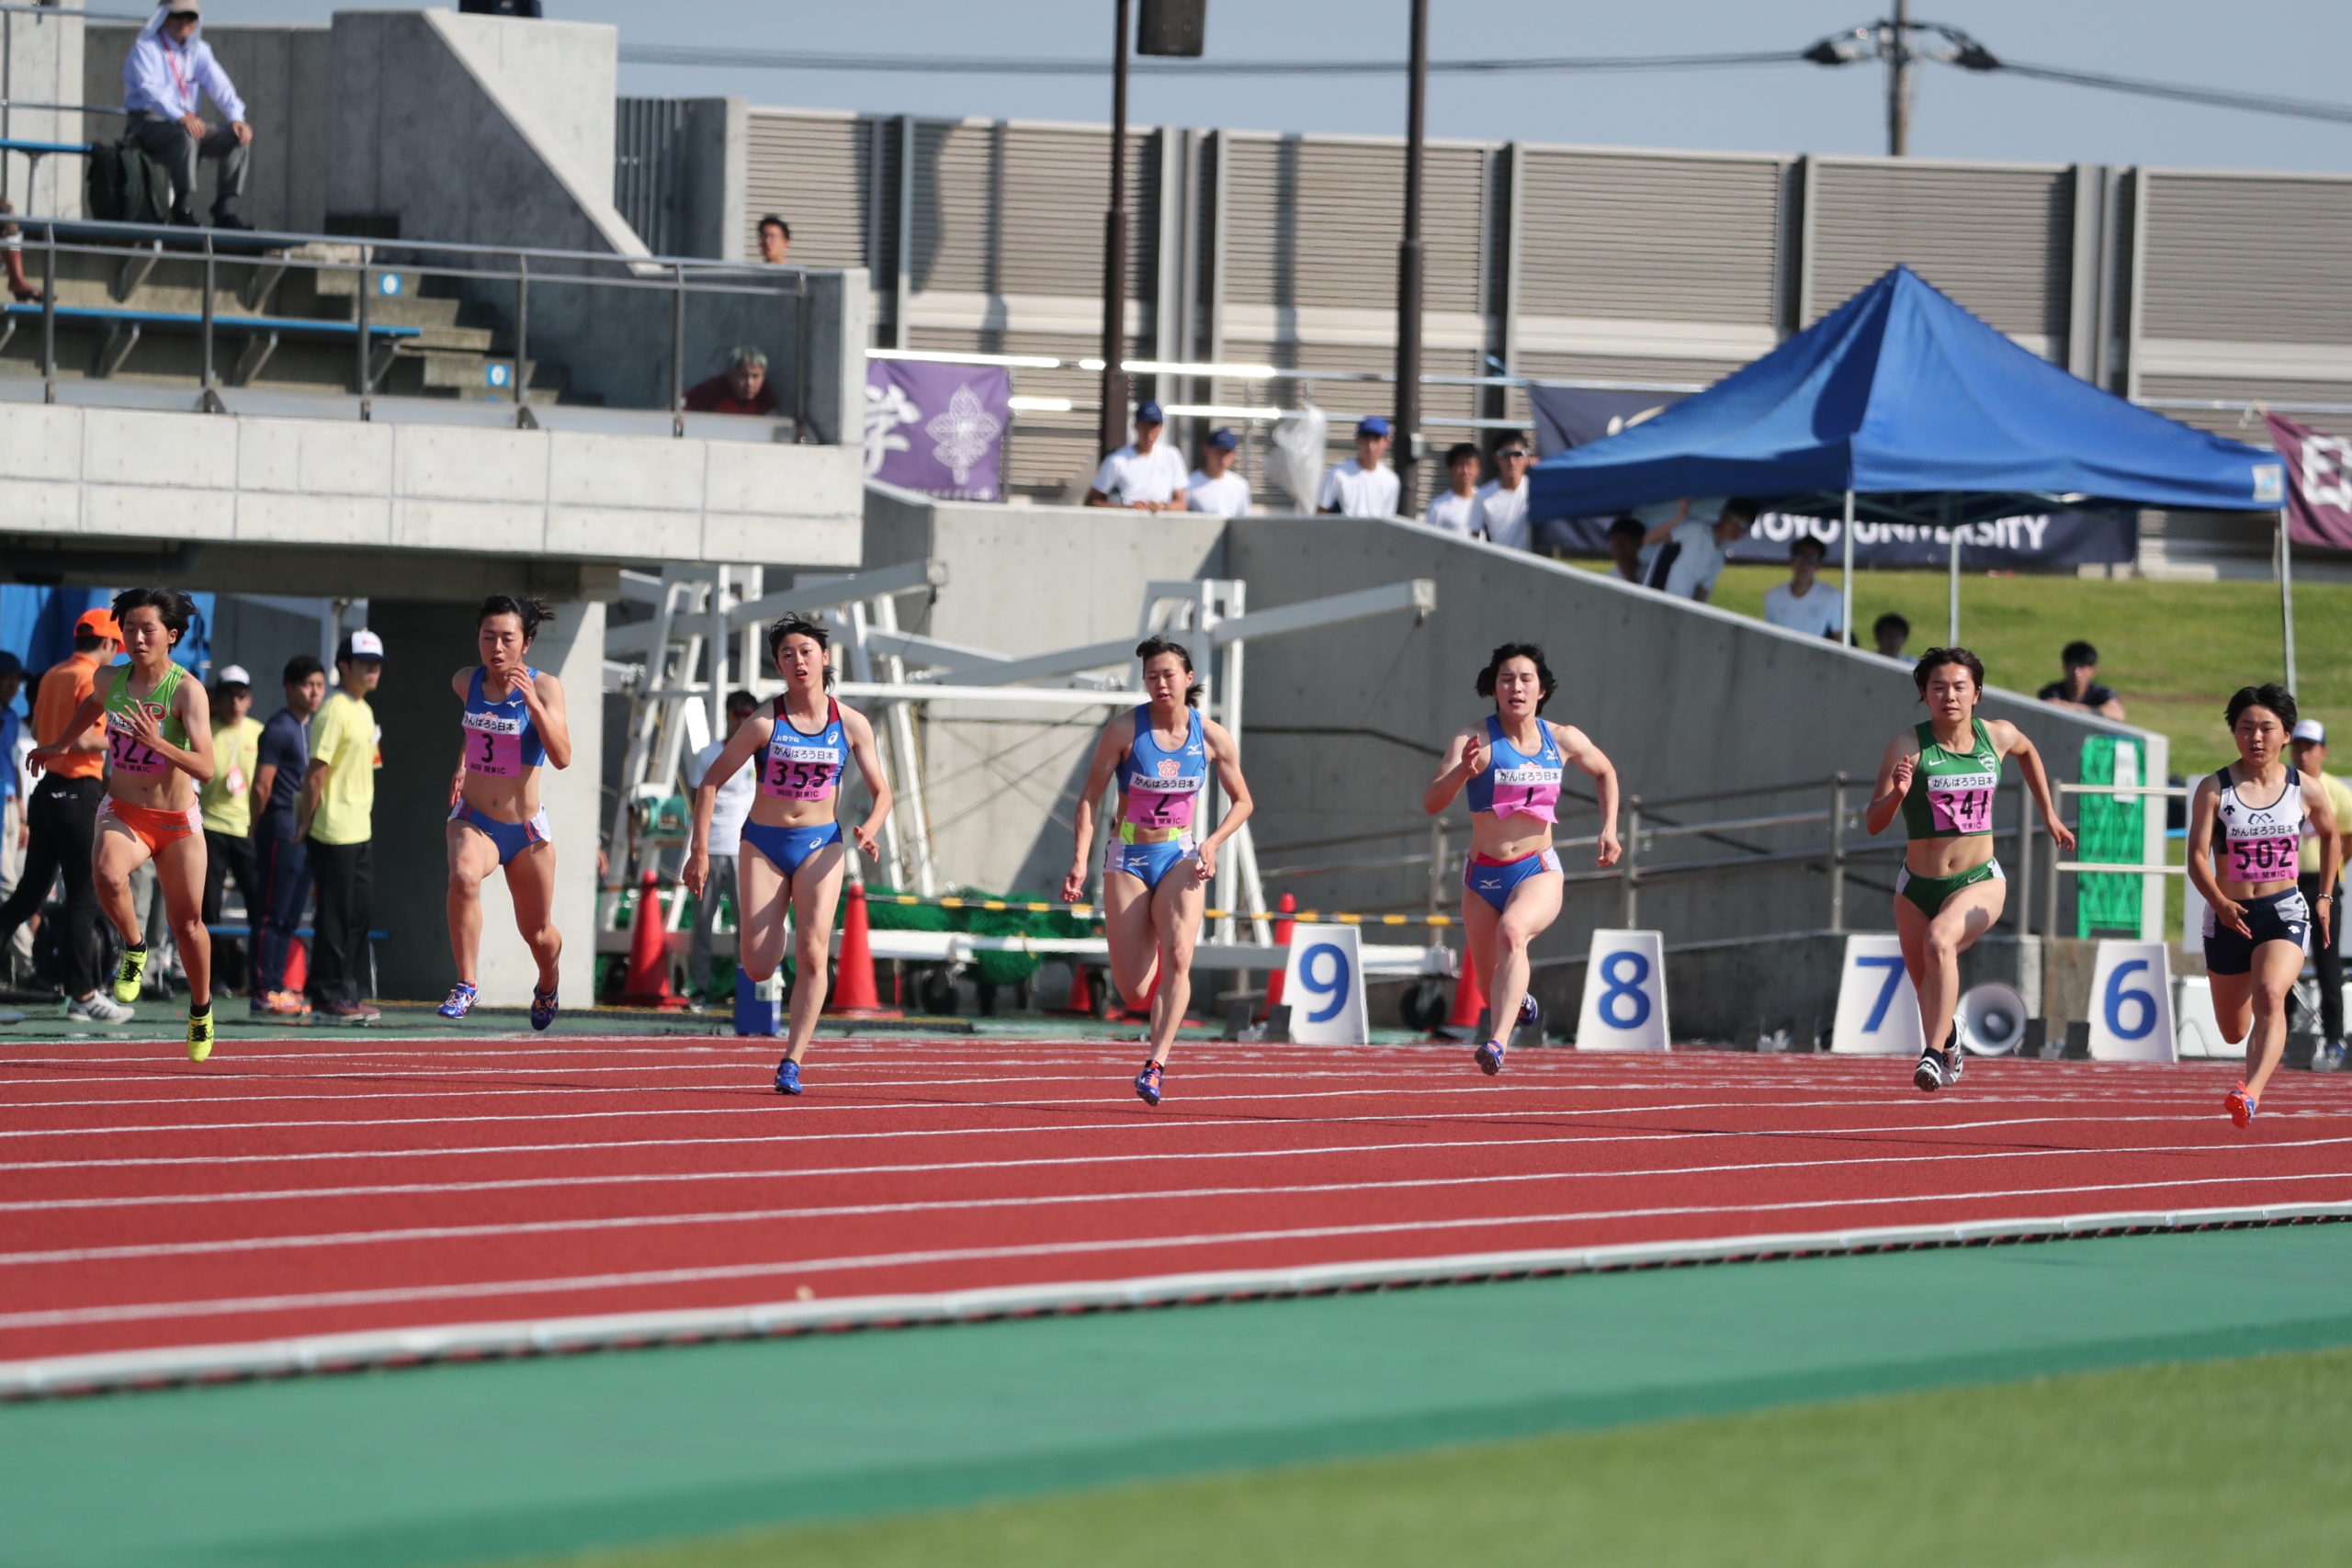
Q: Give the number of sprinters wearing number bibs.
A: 7